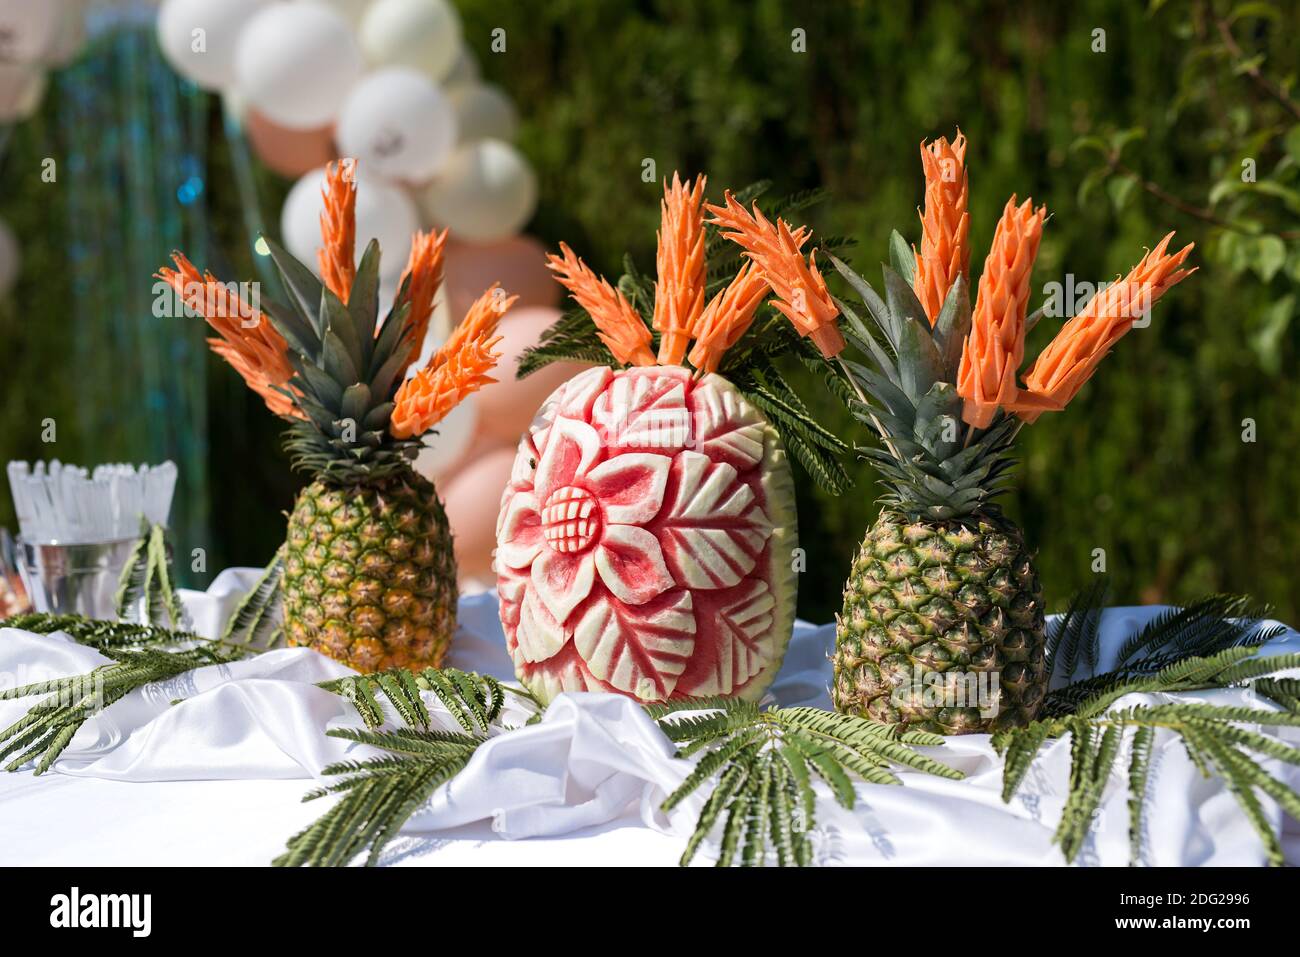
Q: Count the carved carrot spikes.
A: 13